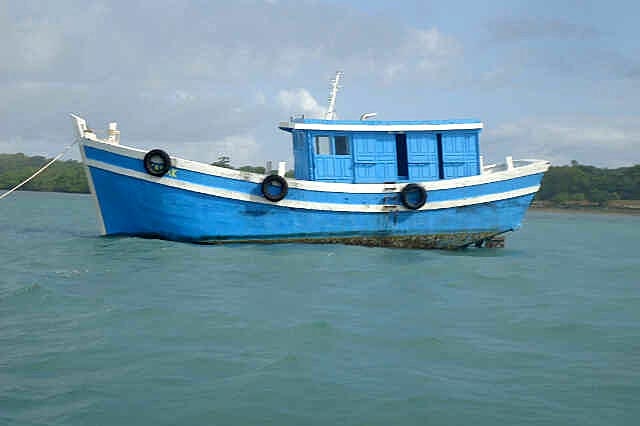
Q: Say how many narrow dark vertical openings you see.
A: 2